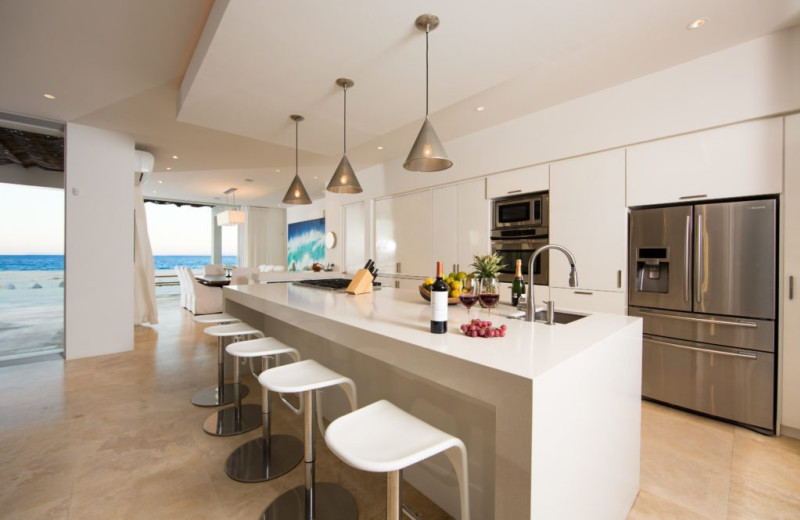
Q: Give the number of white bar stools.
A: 5